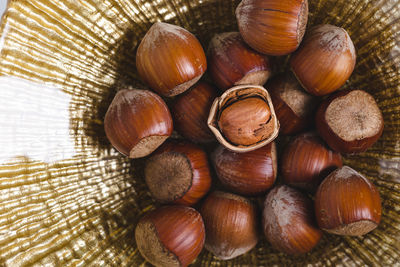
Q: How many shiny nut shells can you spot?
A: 15